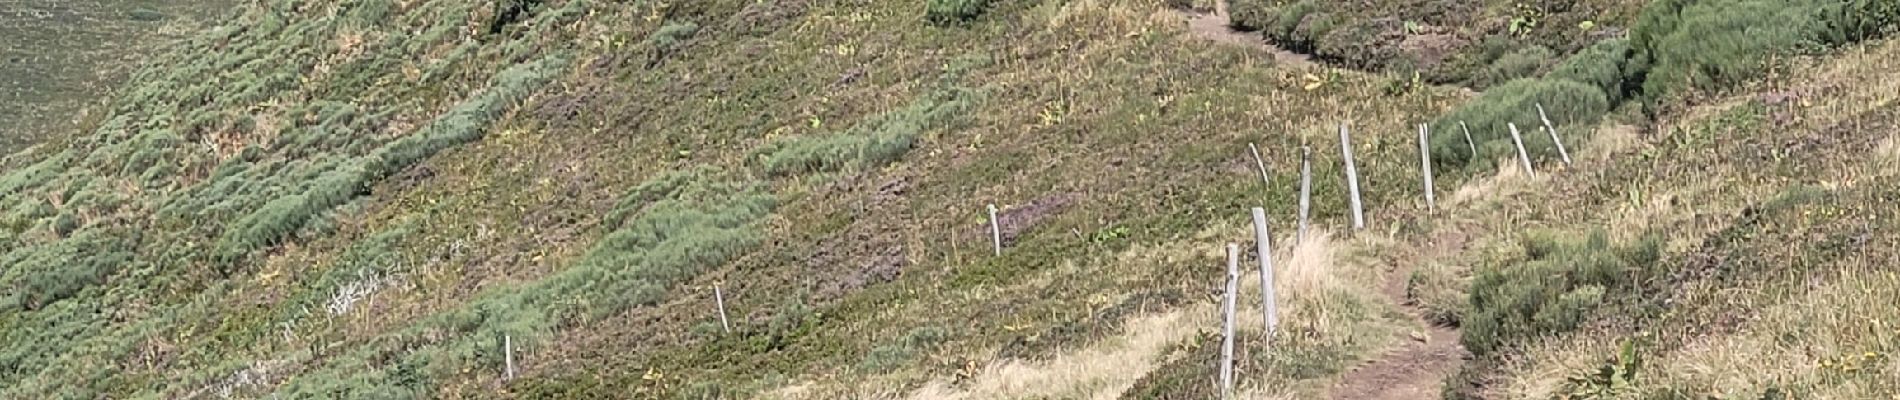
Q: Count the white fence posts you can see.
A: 12